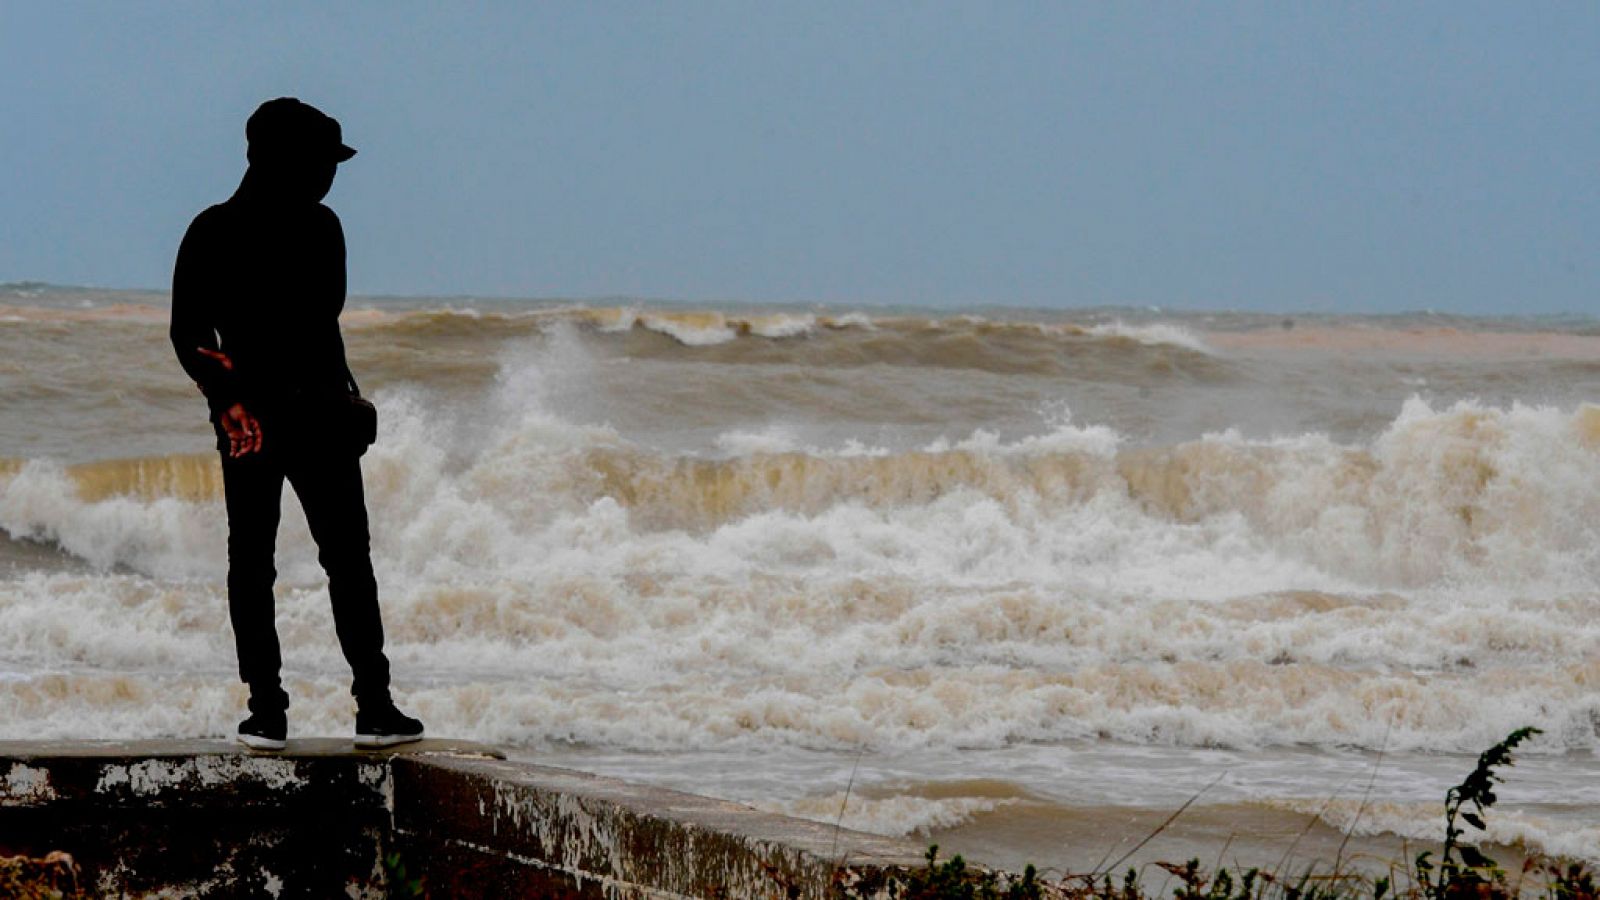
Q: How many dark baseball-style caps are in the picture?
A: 1